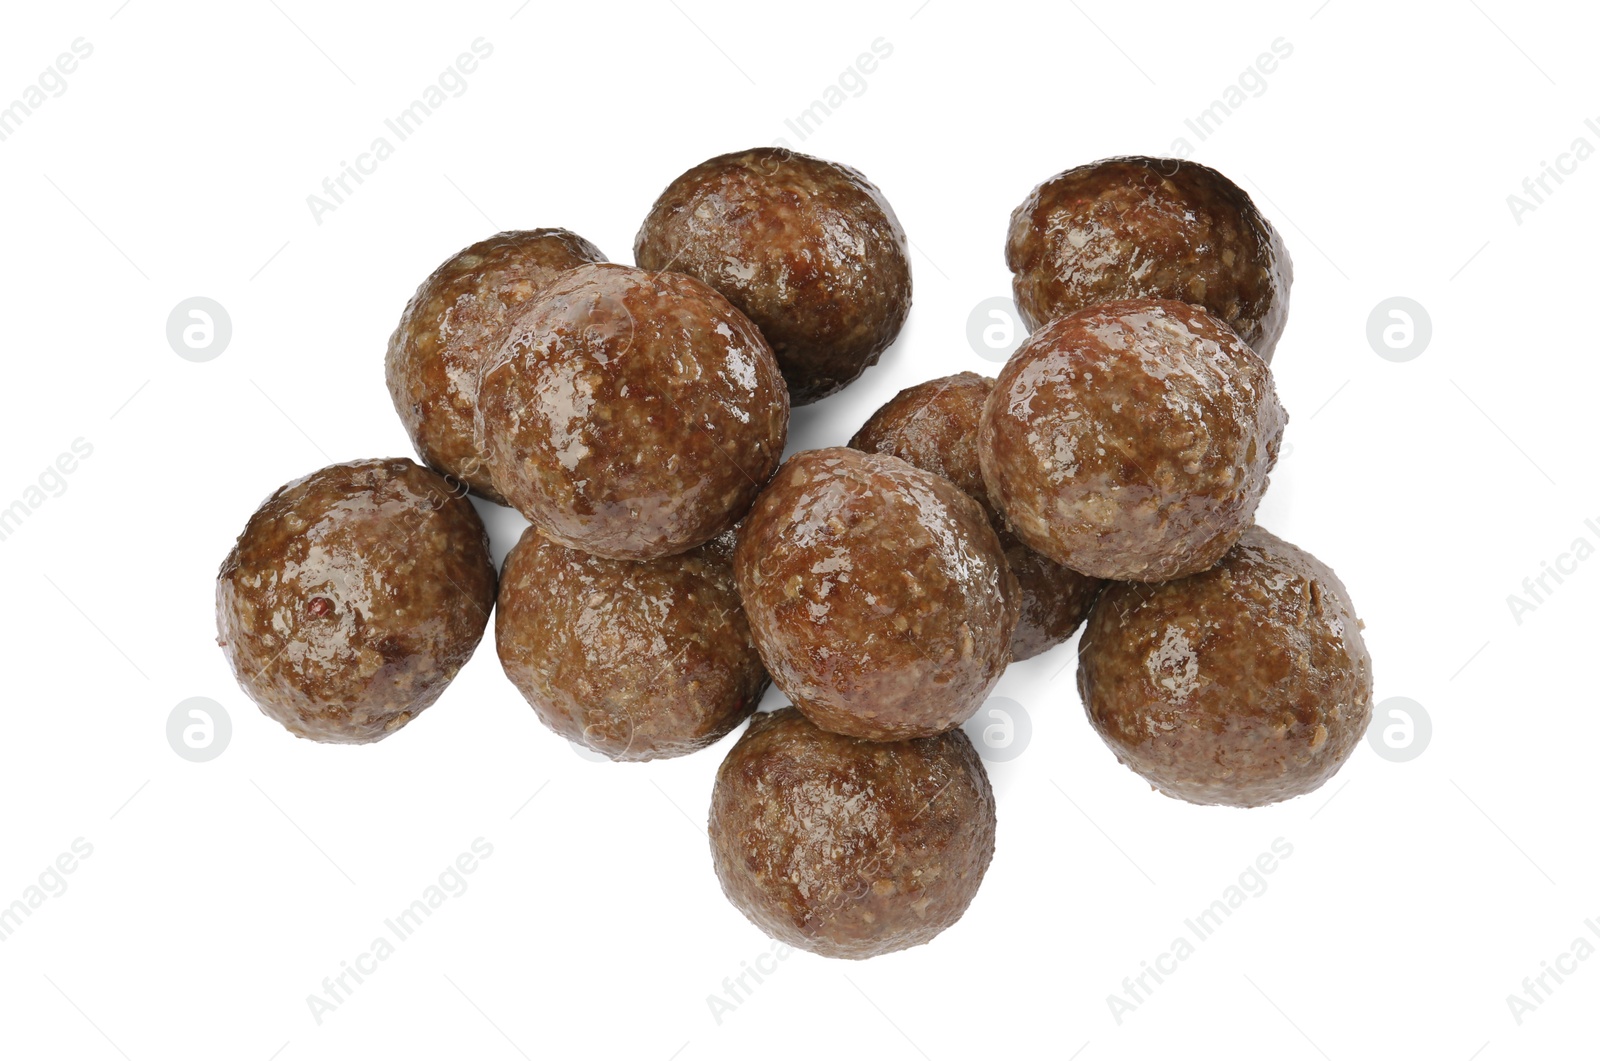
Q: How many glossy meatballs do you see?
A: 11